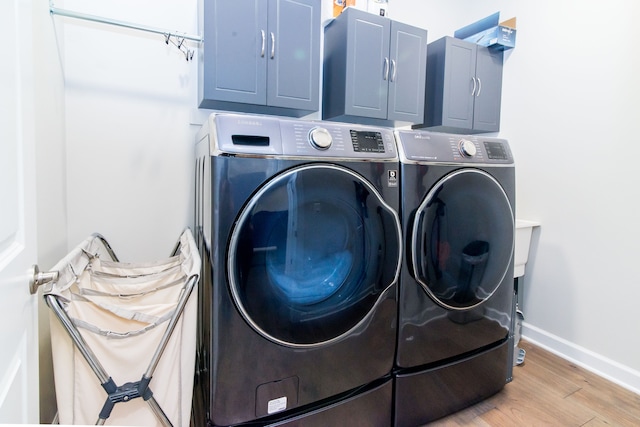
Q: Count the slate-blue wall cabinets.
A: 3